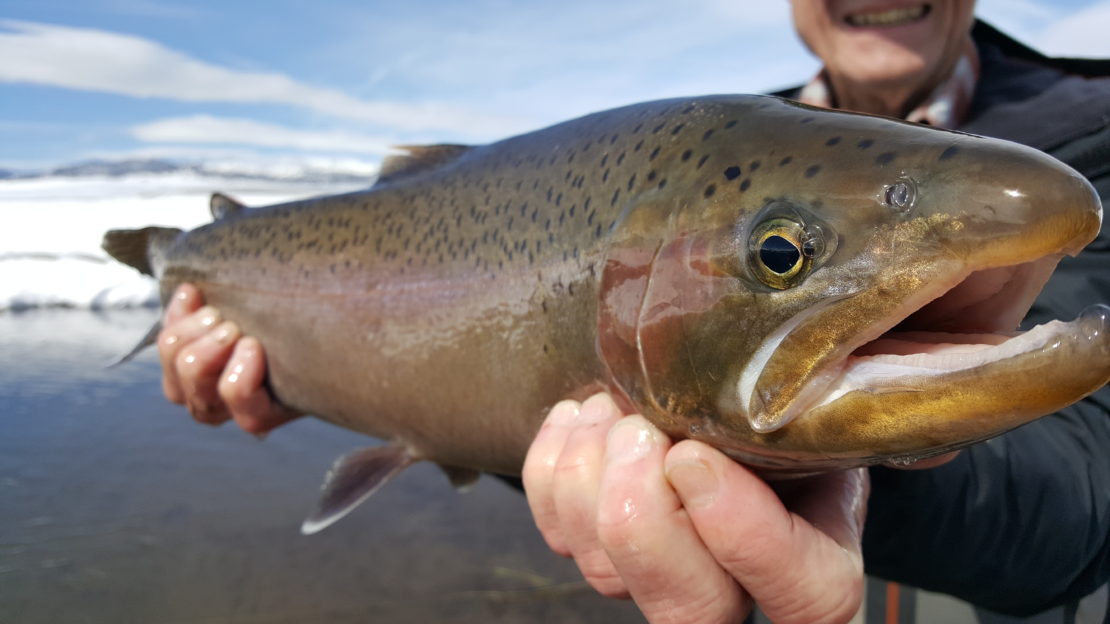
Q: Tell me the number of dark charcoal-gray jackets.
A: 1